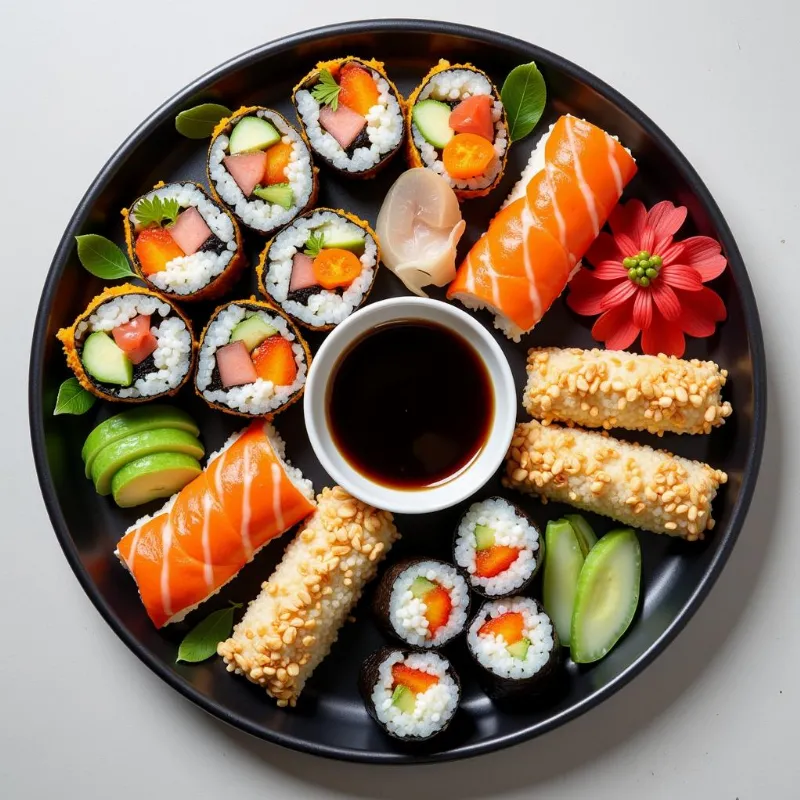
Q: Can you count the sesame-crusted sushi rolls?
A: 3